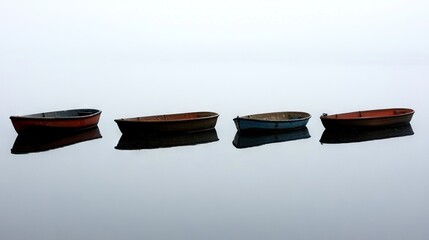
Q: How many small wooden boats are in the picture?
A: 4